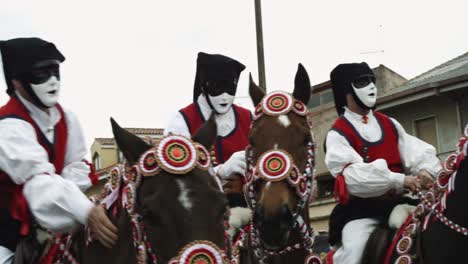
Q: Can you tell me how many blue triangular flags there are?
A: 0